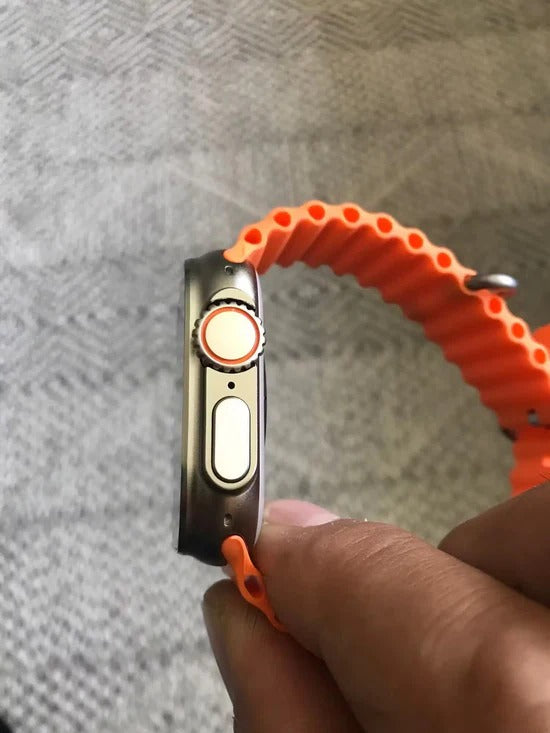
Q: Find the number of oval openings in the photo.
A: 11